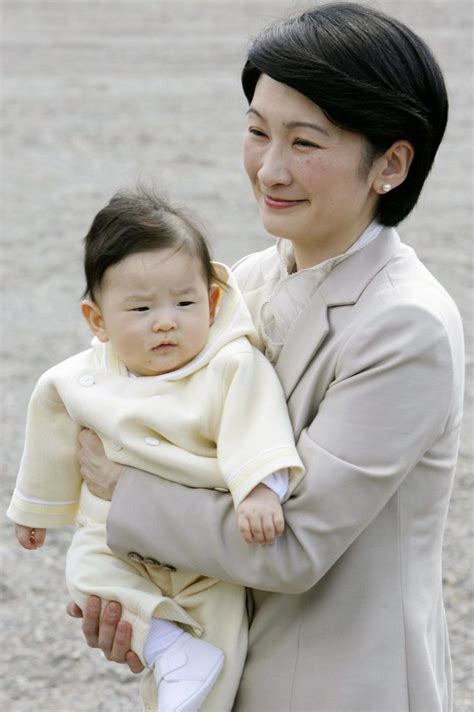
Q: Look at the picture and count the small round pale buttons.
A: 3